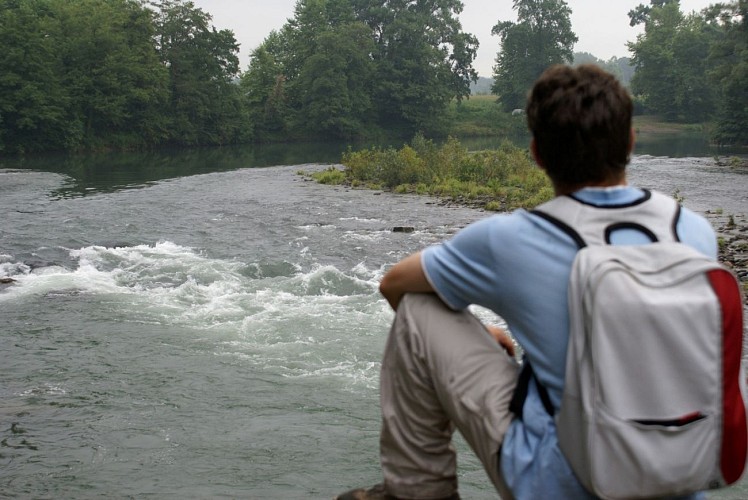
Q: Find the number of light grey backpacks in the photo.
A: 1